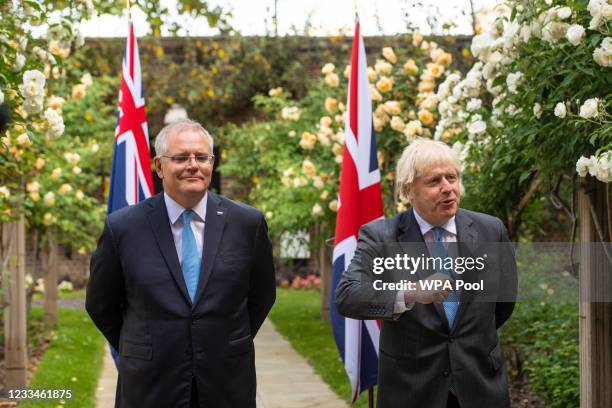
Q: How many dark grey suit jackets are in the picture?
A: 1